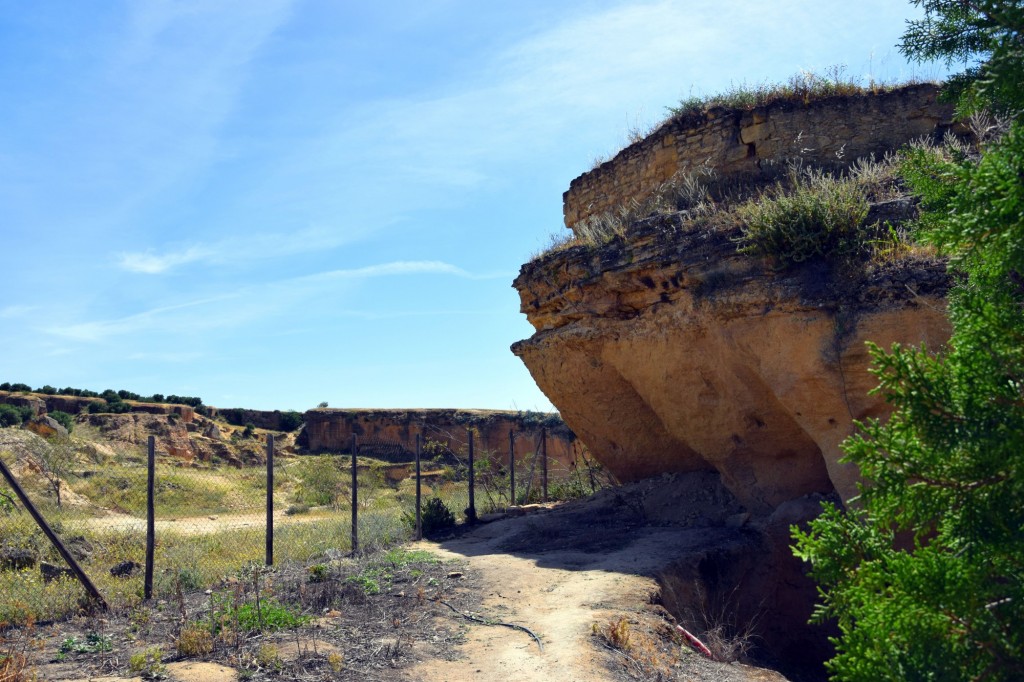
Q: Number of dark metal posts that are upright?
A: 7